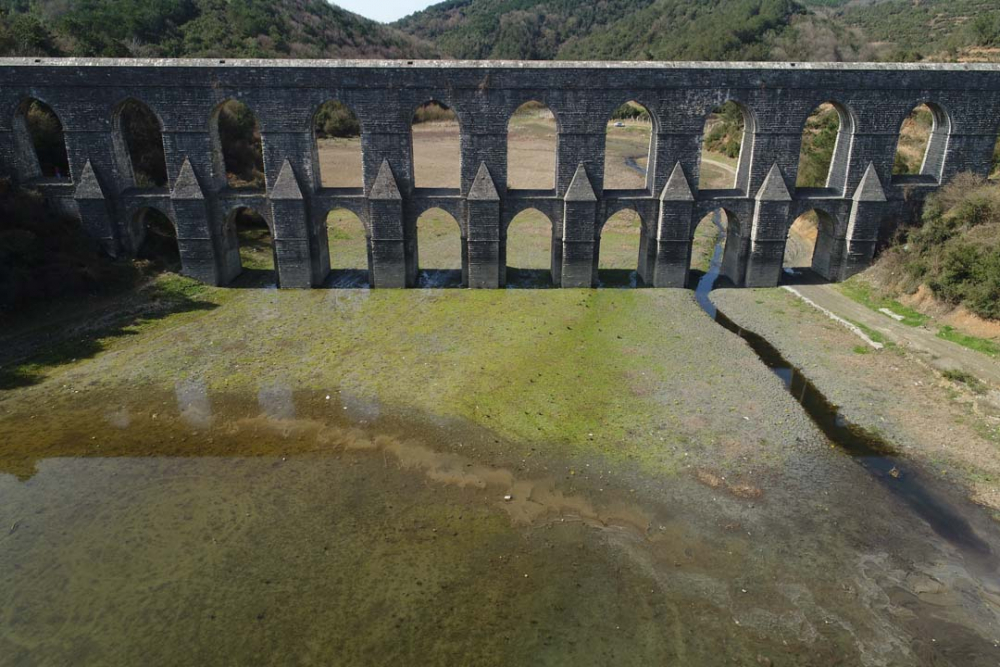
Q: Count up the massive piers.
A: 9